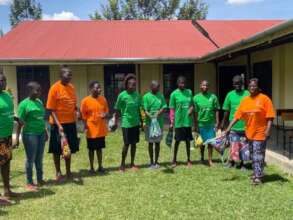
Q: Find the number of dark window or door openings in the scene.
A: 5